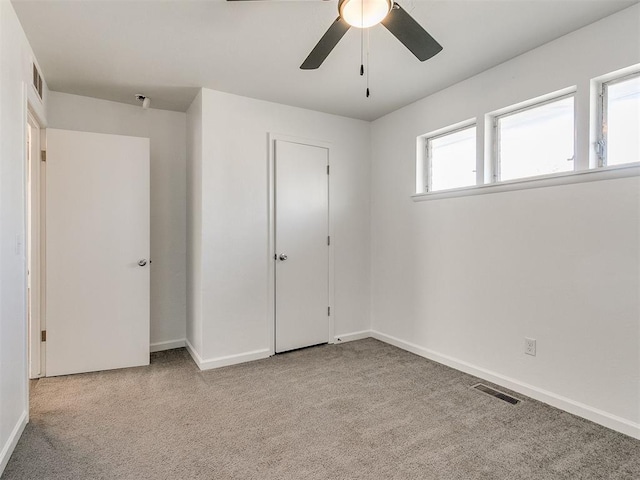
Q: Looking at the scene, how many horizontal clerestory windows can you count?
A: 3